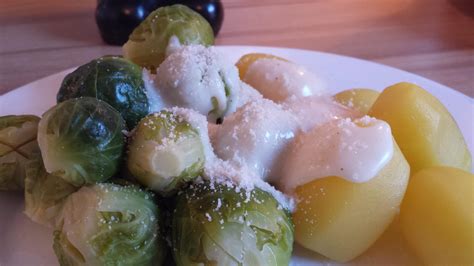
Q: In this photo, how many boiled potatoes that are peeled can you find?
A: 5